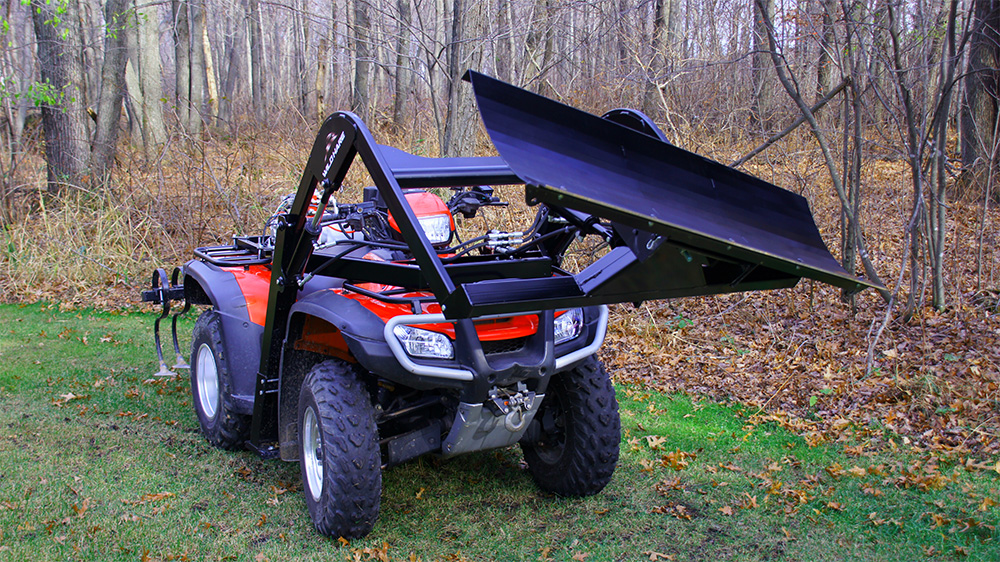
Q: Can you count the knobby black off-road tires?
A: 3